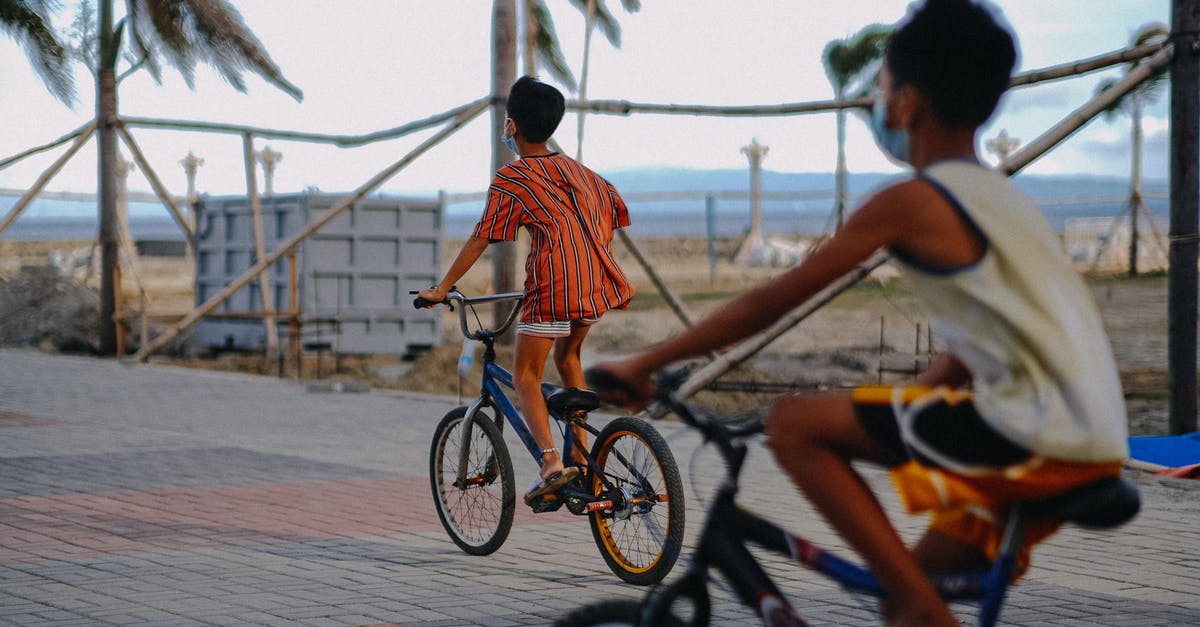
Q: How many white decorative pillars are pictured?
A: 5